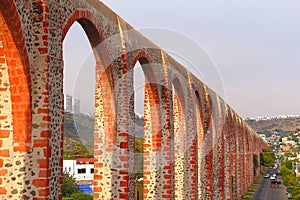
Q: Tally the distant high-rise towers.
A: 2